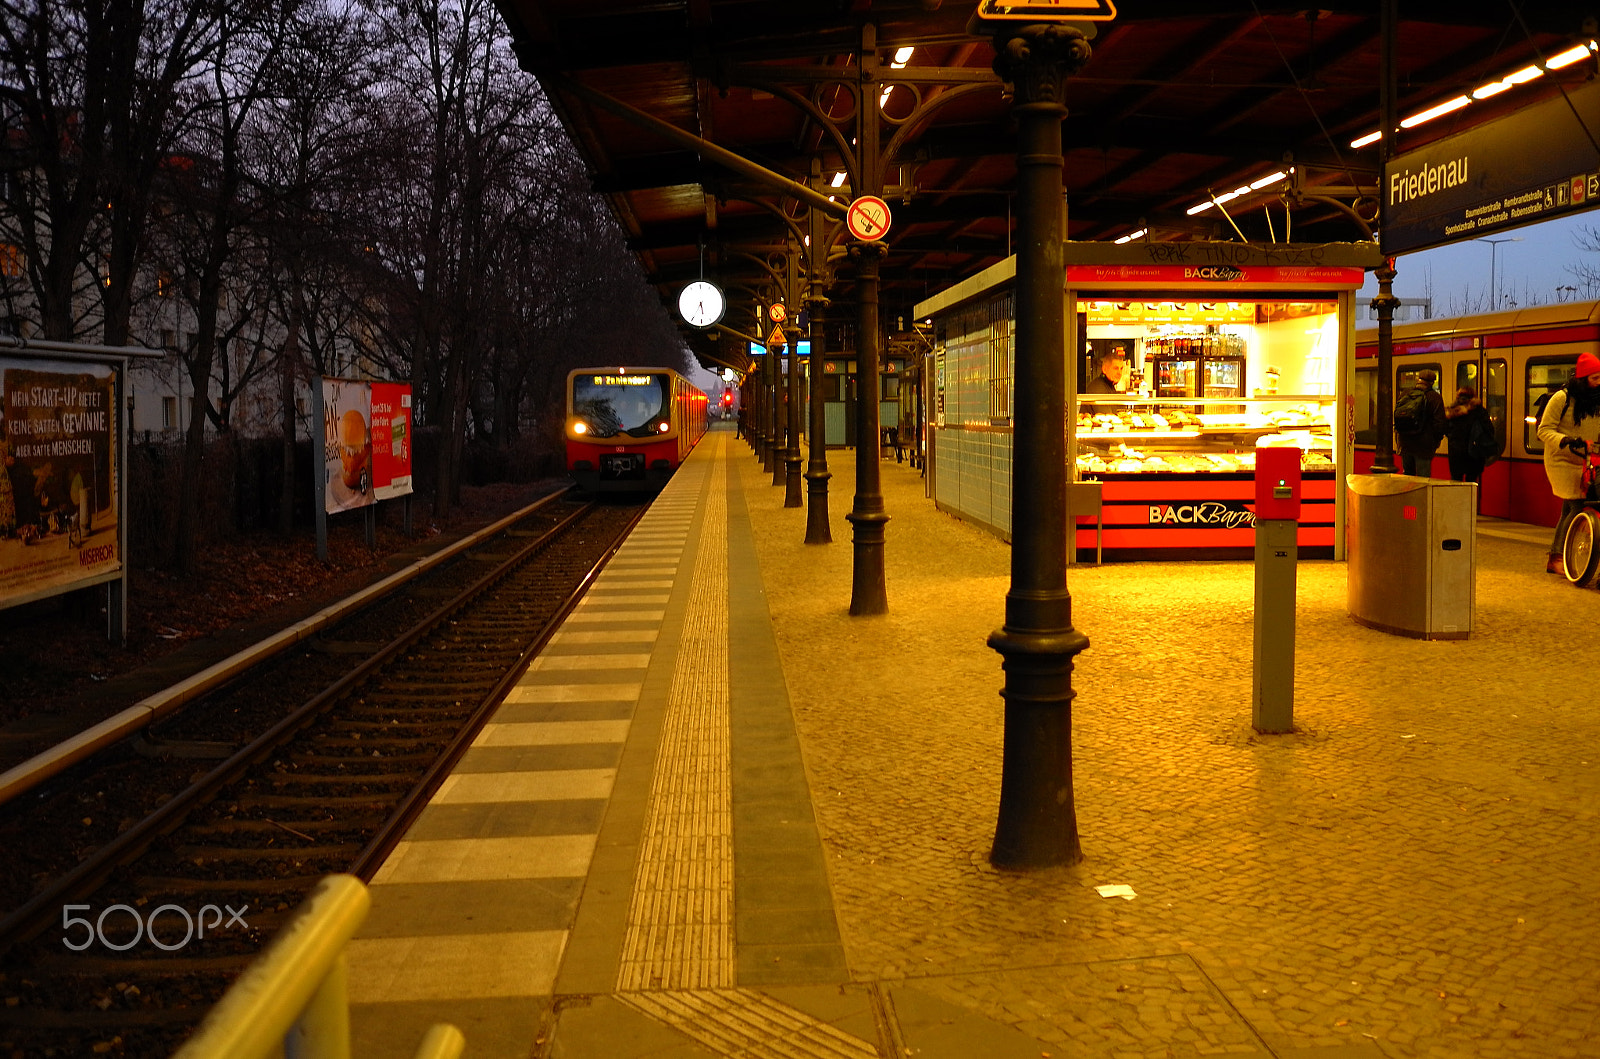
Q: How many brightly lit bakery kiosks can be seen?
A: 1